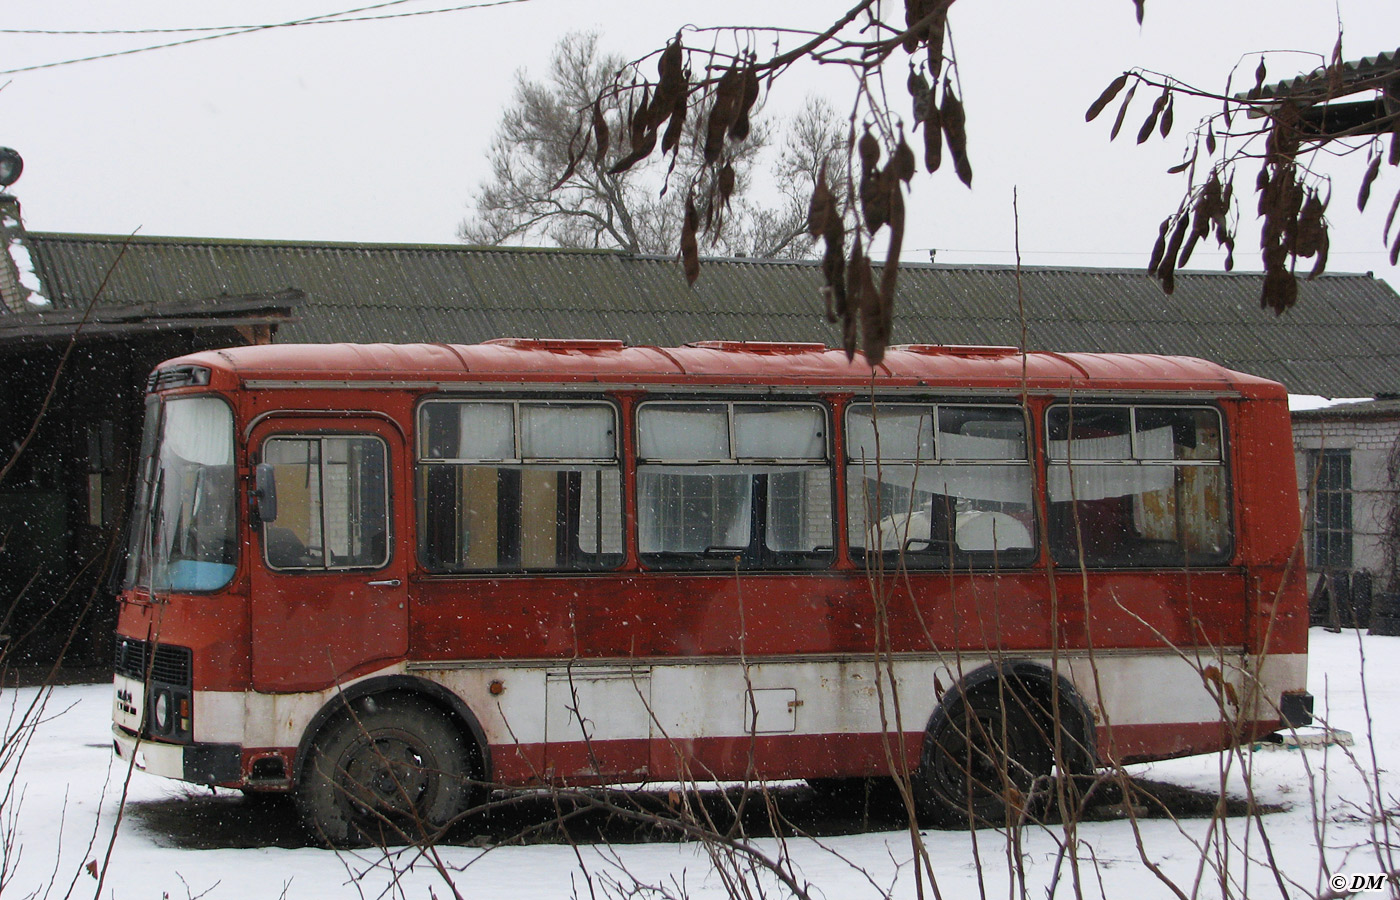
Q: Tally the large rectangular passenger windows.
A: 4